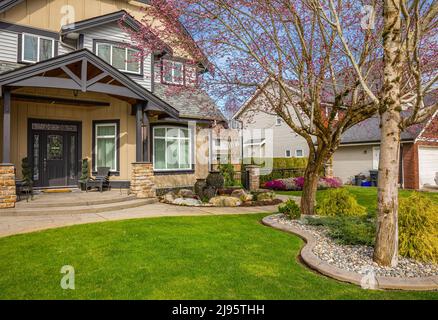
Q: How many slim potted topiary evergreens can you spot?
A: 2